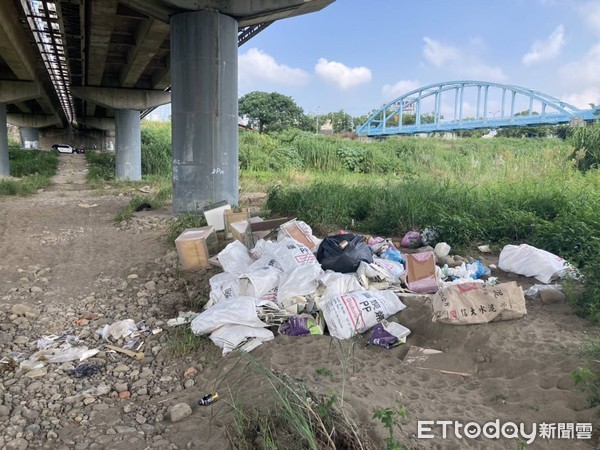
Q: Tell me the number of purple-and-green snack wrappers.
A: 2